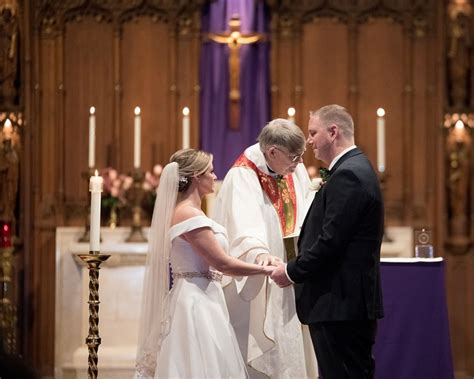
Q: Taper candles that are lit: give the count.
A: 6